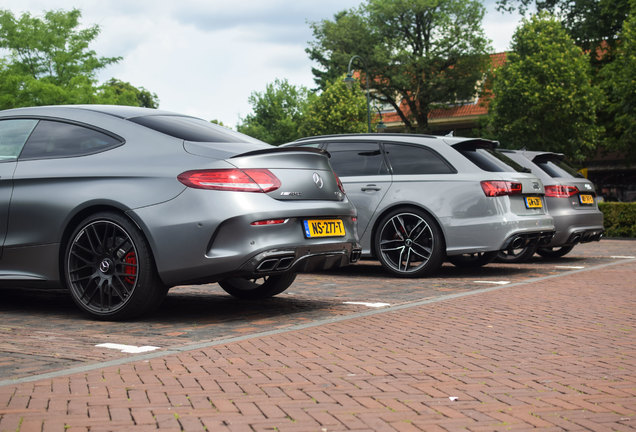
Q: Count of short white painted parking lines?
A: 5